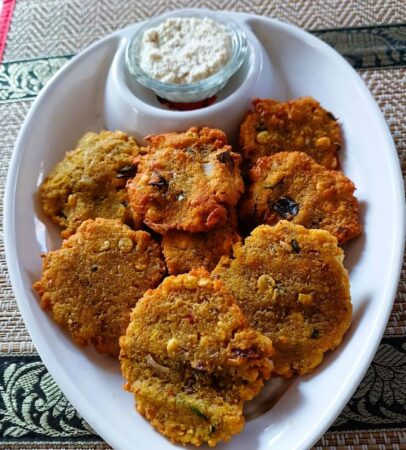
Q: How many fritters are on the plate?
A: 8